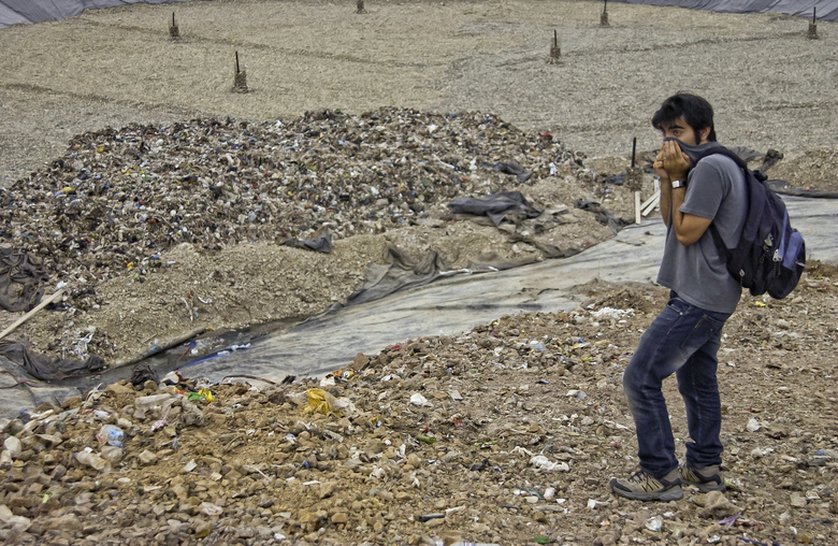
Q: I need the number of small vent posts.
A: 7